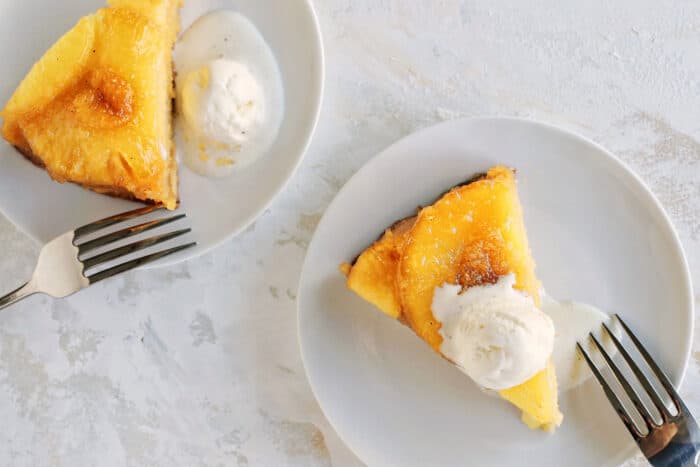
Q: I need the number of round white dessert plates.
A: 2